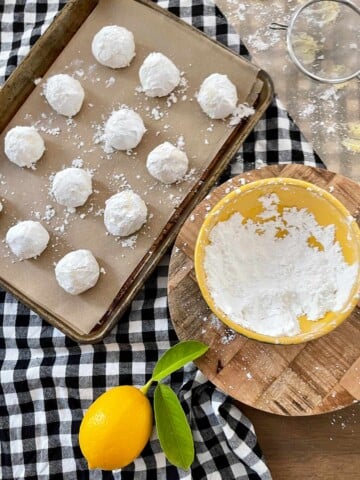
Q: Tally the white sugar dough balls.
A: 11